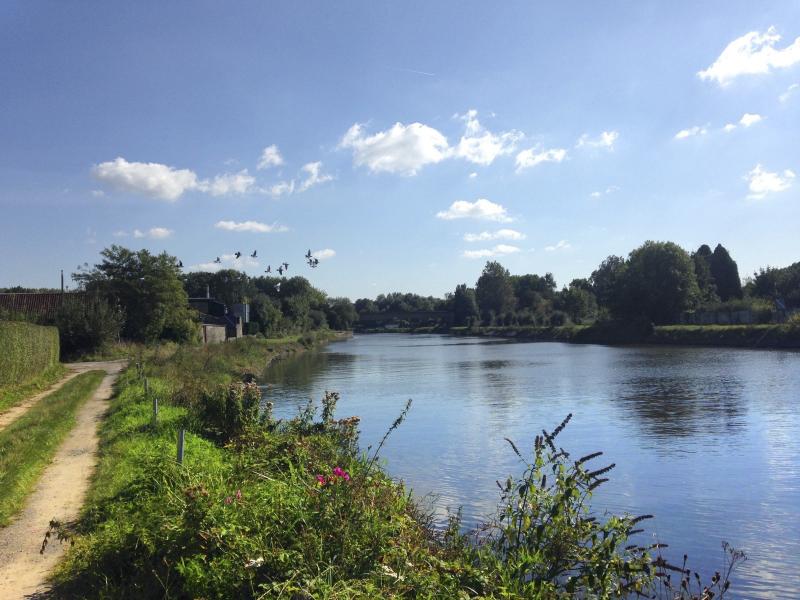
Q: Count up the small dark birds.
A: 11